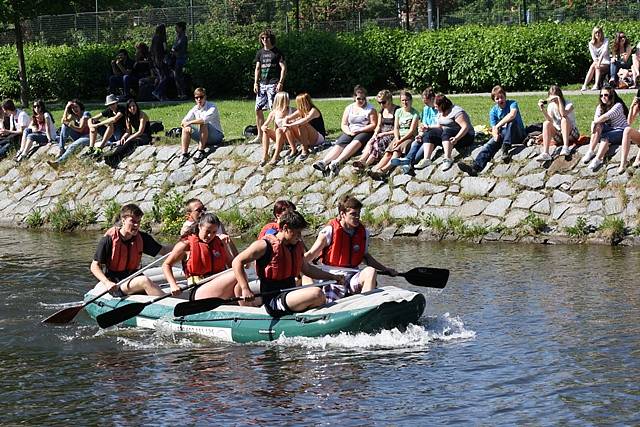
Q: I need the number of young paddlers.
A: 6